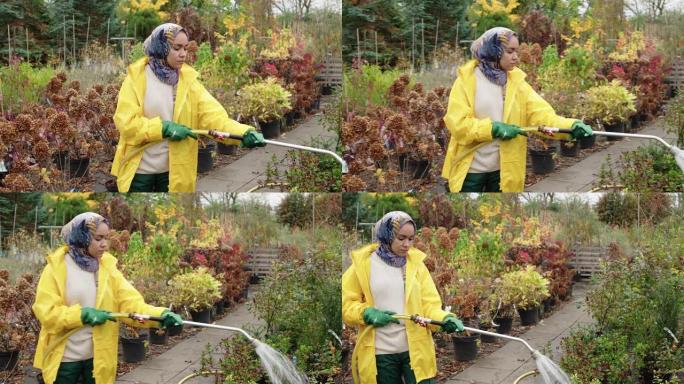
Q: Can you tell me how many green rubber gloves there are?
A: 8